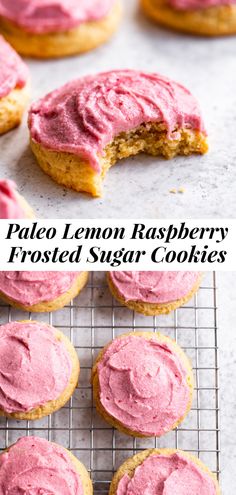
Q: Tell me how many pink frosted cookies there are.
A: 11